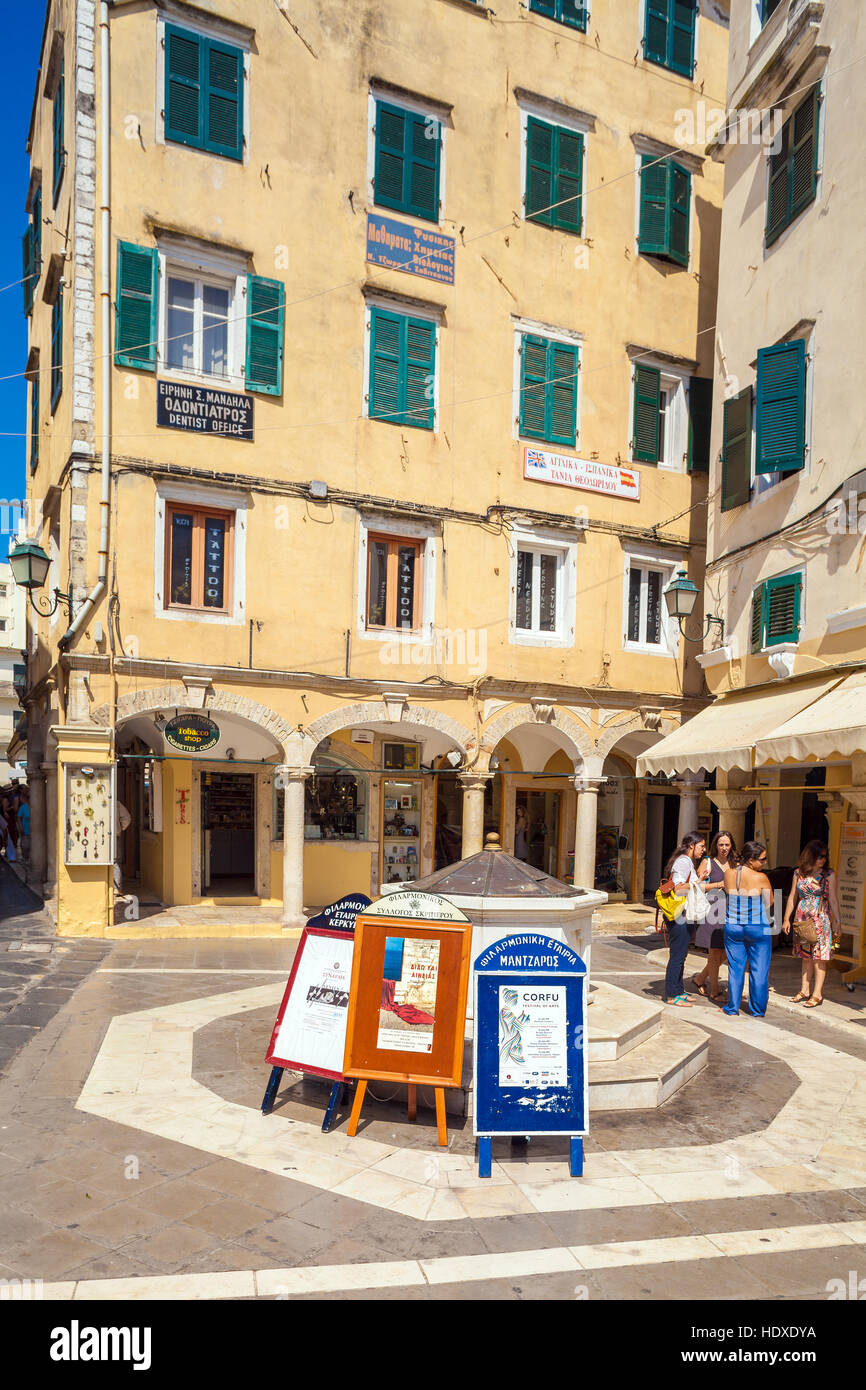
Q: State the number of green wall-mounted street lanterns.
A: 2